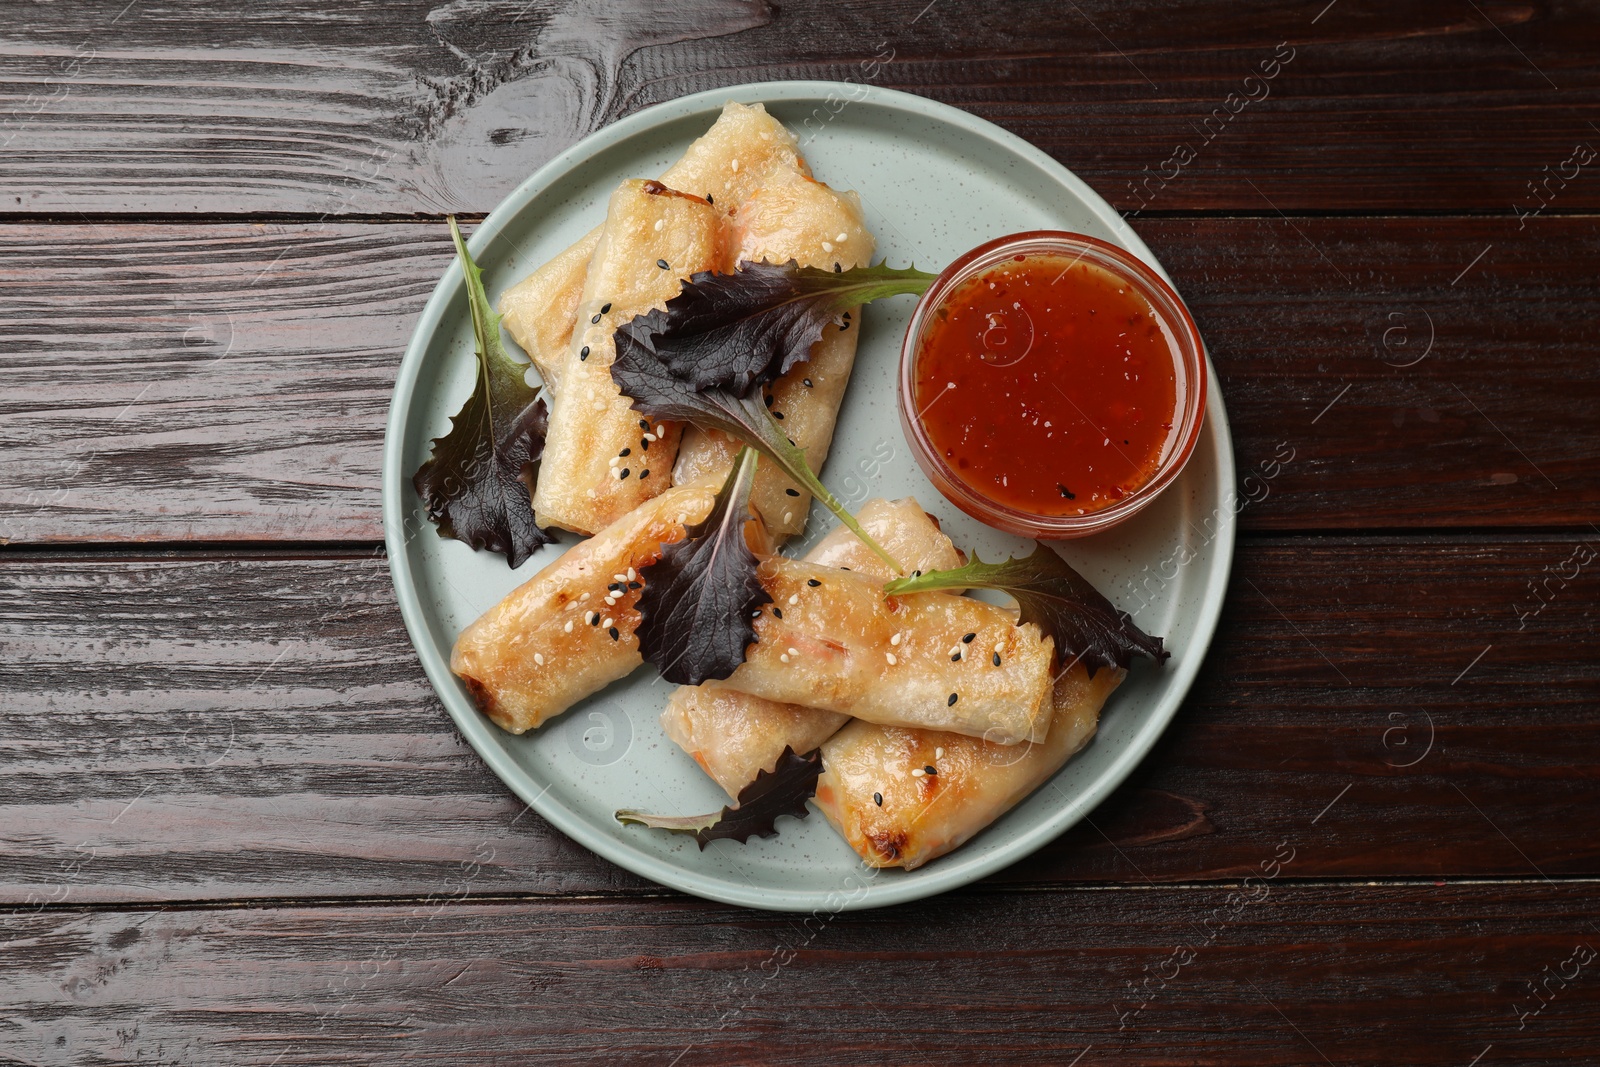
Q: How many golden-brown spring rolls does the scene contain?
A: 7